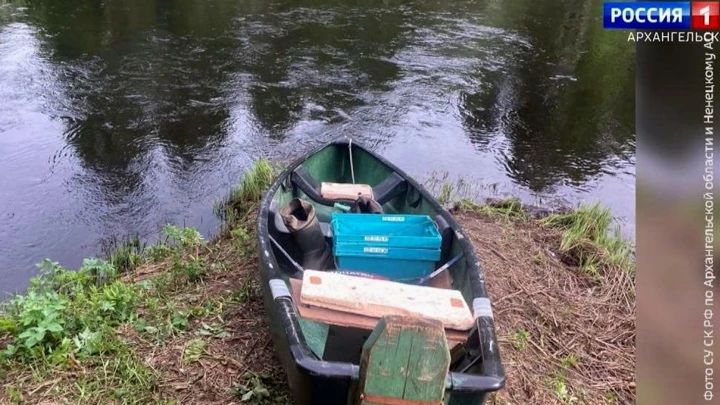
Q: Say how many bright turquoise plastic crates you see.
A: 2